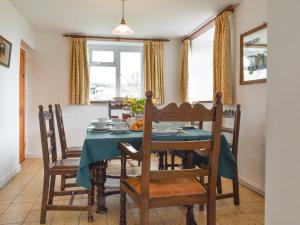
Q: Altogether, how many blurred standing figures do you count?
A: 0